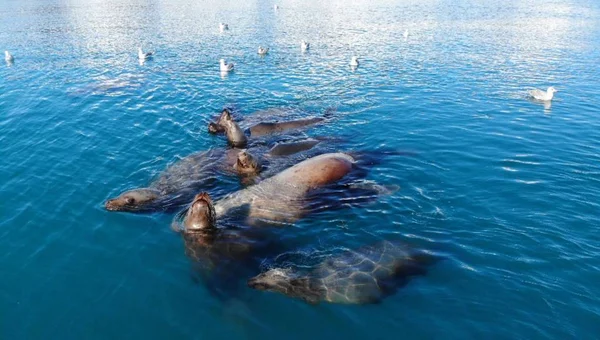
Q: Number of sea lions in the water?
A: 6